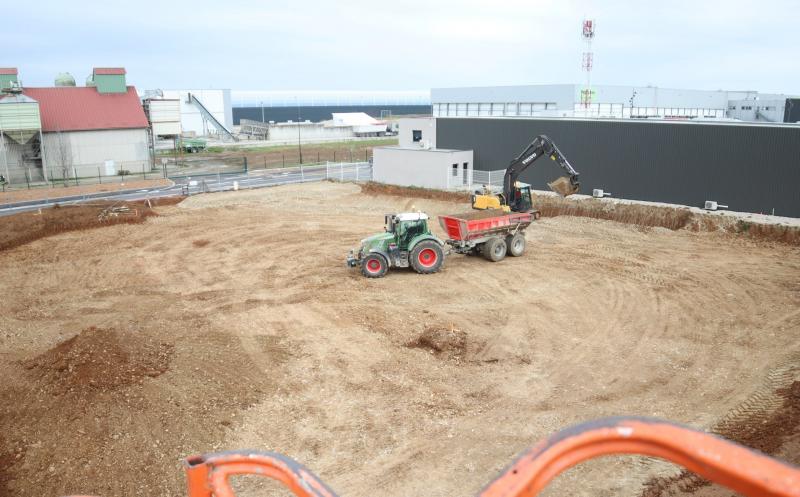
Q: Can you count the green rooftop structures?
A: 2